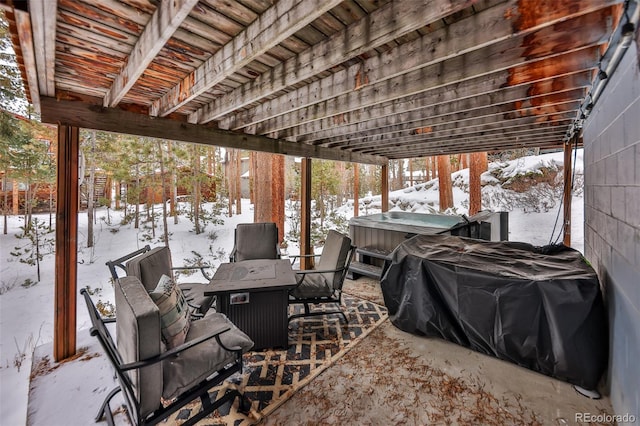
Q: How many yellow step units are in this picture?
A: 0